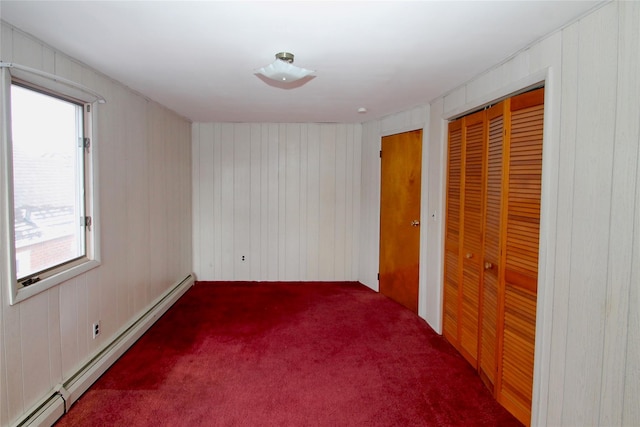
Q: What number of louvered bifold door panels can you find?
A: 4